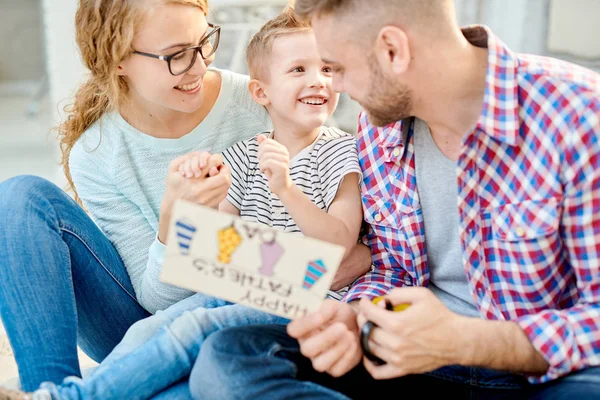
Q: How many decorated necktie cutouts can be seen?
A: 4